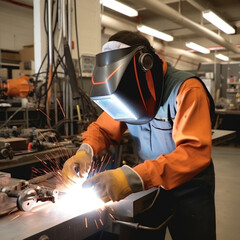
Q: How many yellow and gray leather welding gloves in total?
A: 2